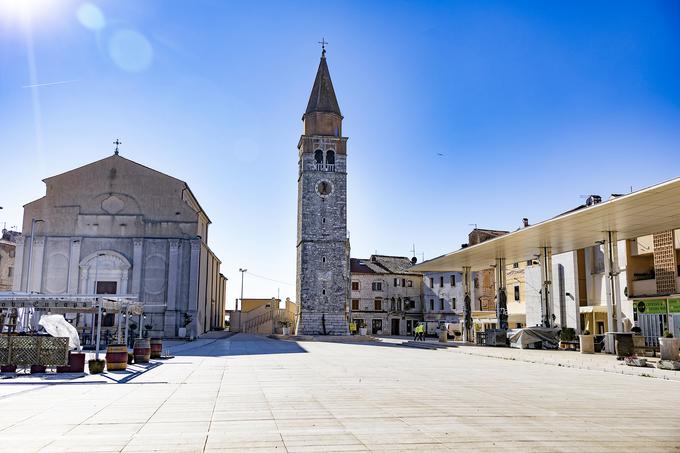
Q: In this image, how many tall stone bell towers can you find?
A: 1